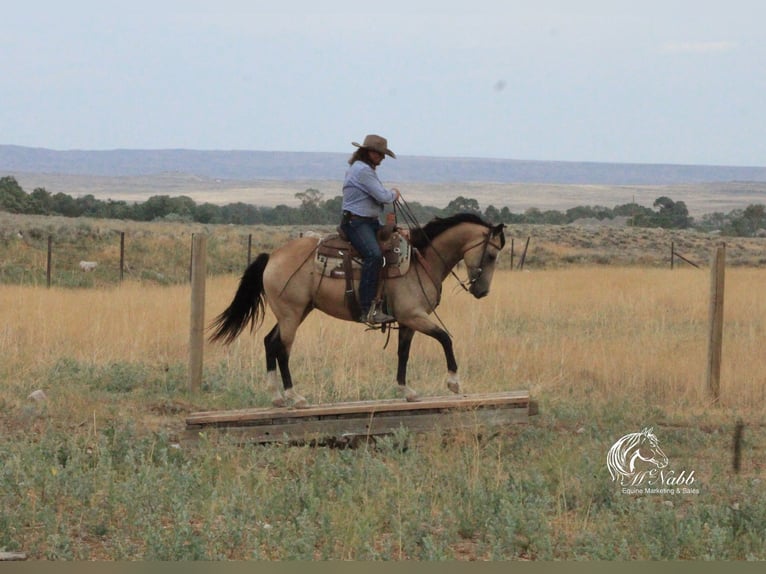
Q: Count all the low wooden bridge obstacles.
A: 1